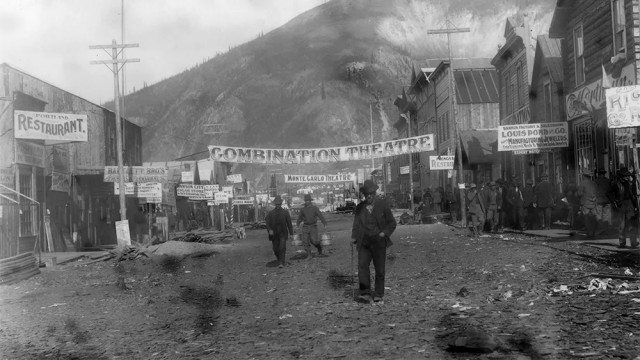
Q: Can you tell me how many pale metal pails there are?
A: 2